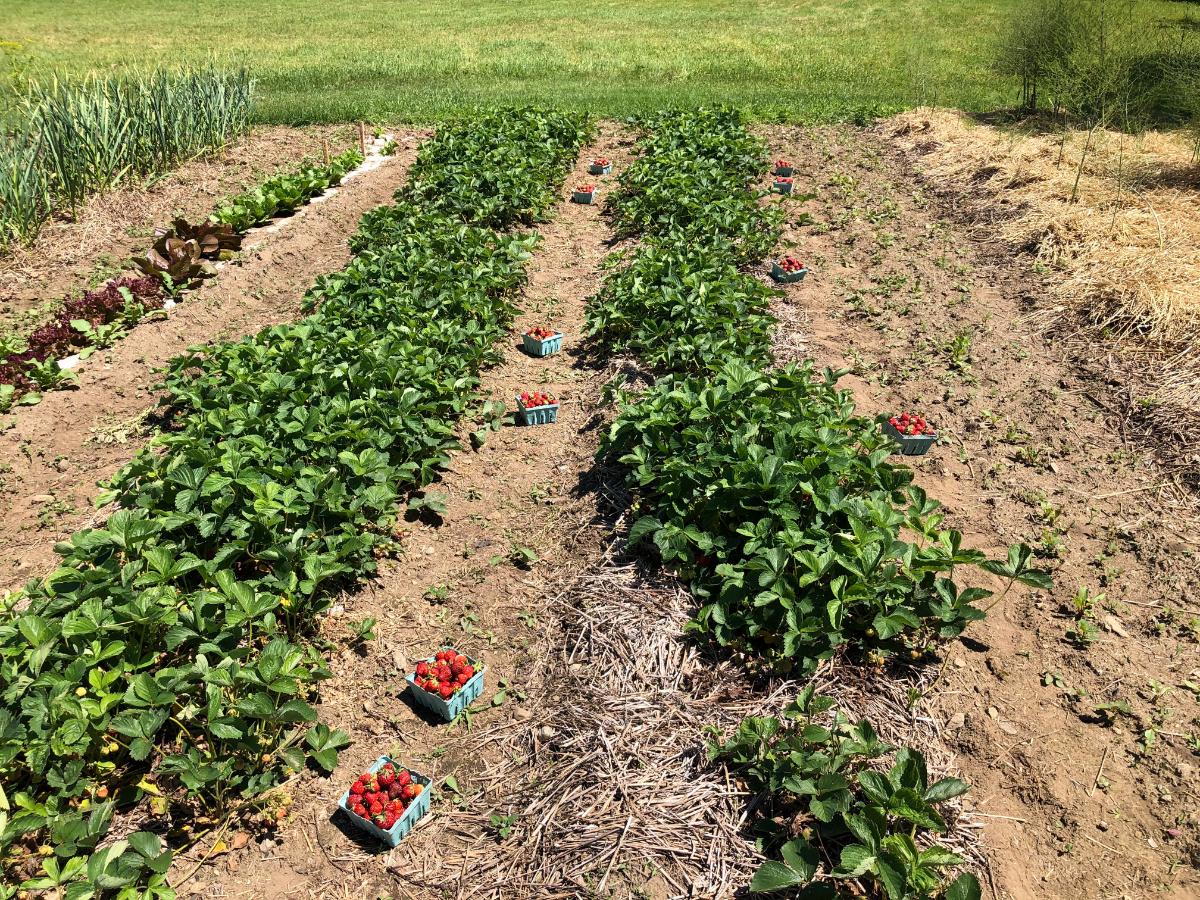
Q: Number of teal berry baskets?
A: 10